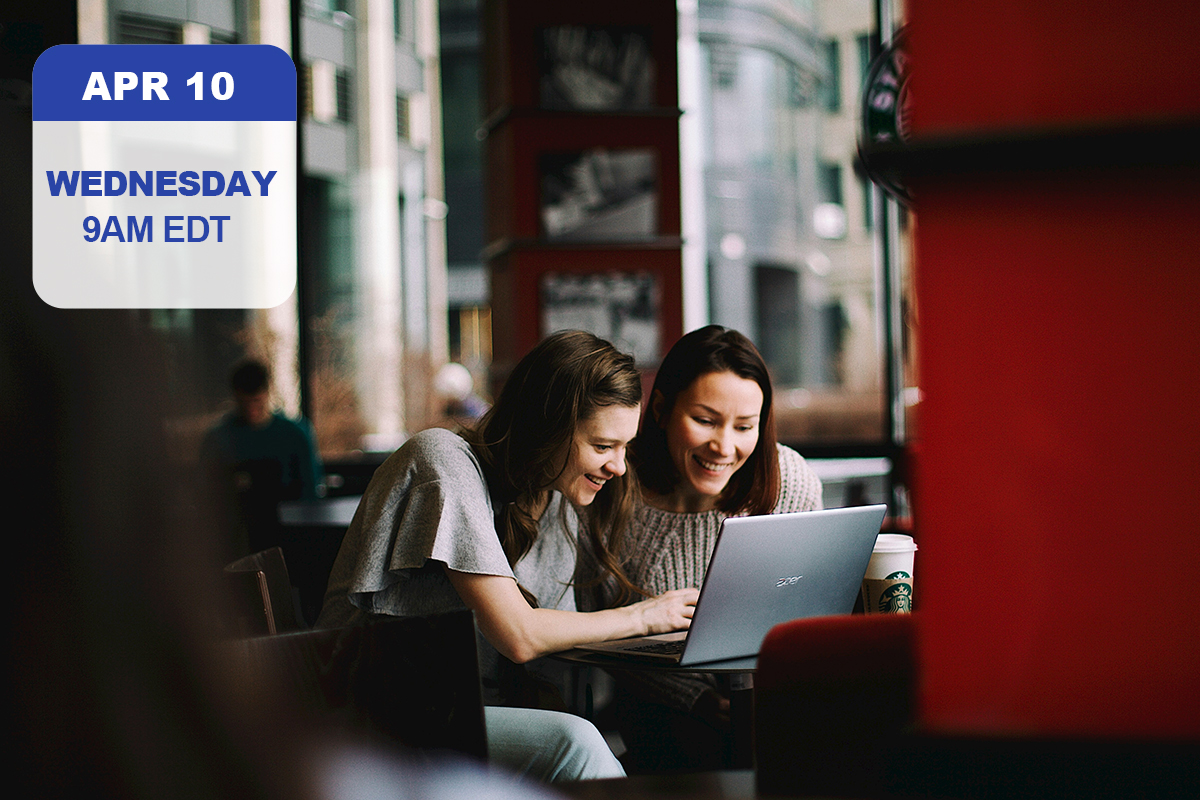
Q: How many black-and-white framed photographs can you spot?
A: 3